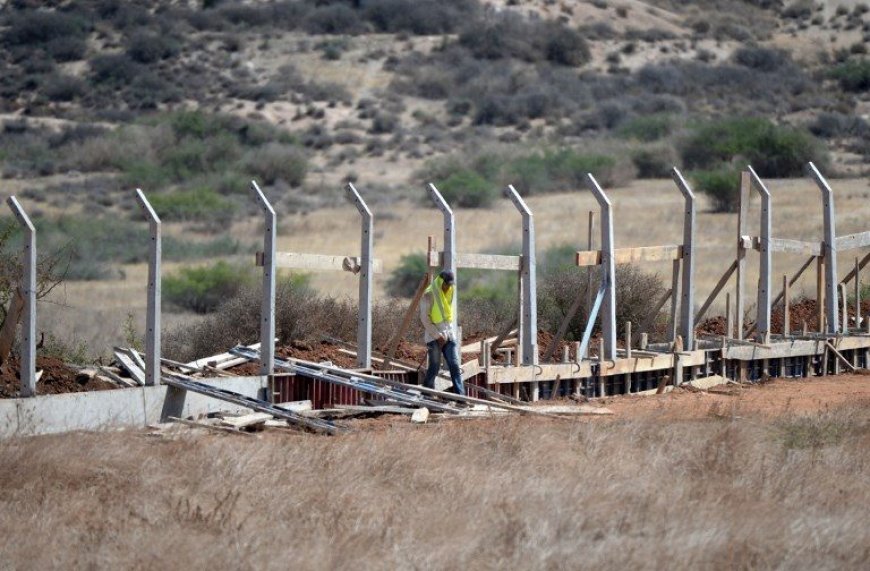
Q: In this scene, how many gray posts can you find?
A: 10